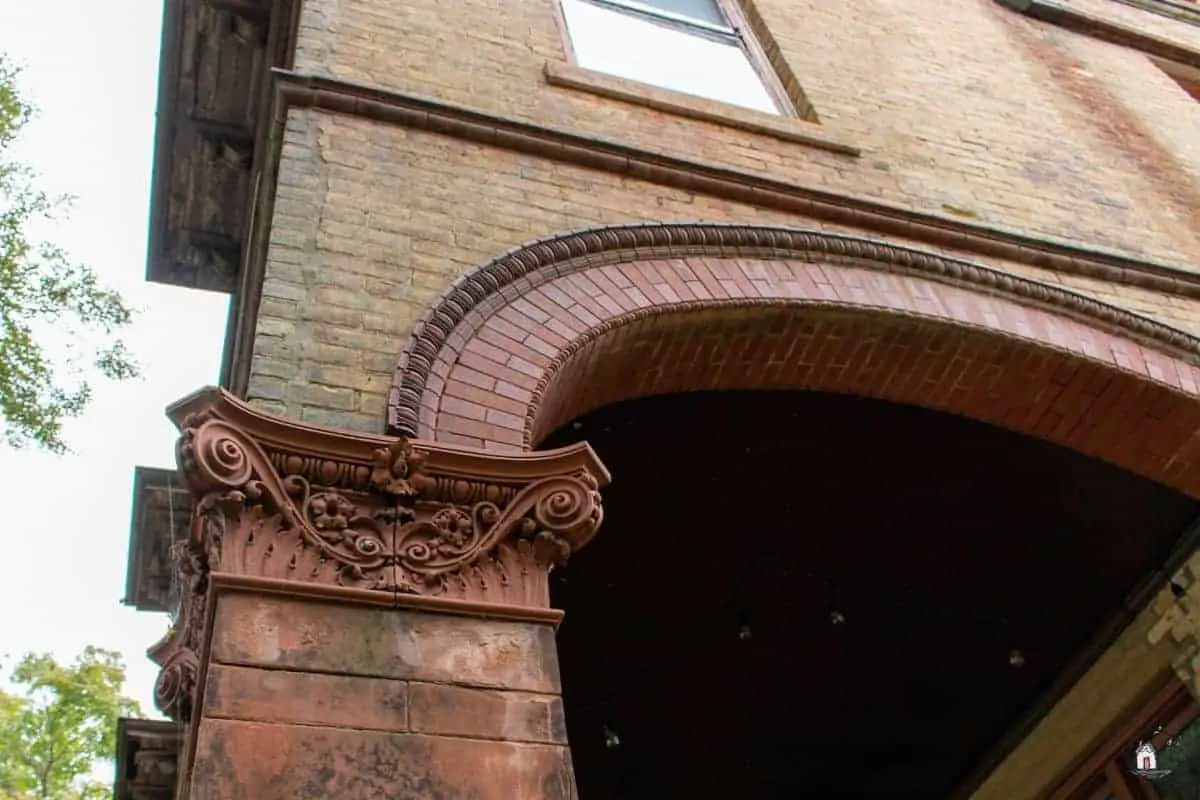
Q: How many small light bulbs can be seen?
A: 4